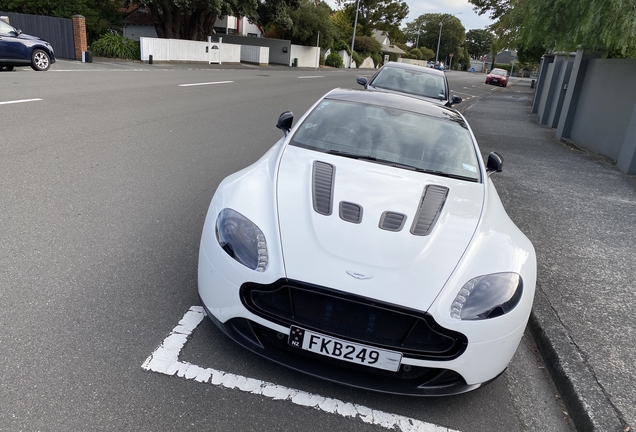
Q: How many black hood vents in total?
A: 4